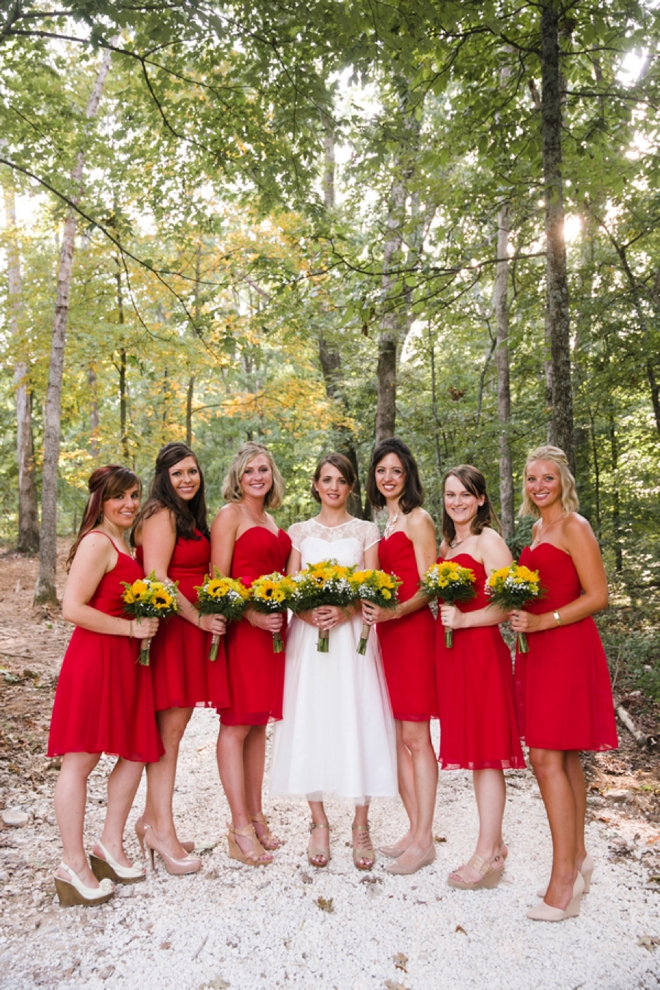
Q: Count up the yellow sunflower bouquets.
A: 7